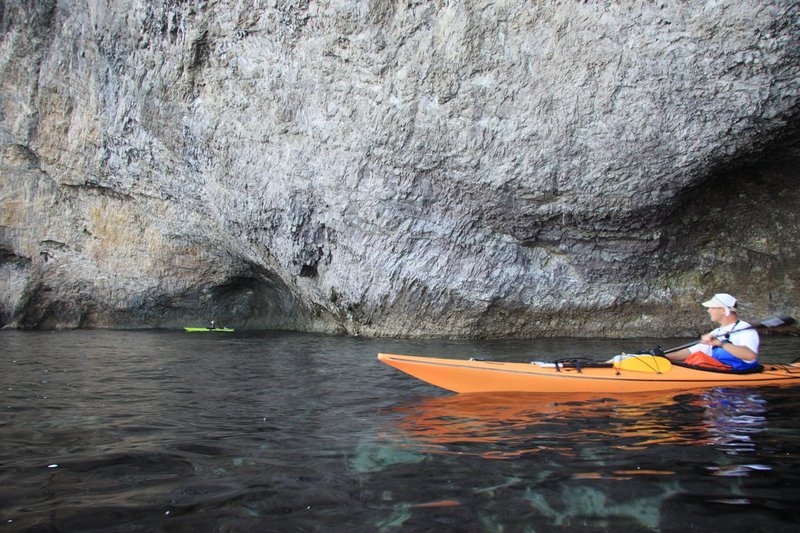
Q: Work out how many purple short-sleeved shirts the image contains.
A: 0